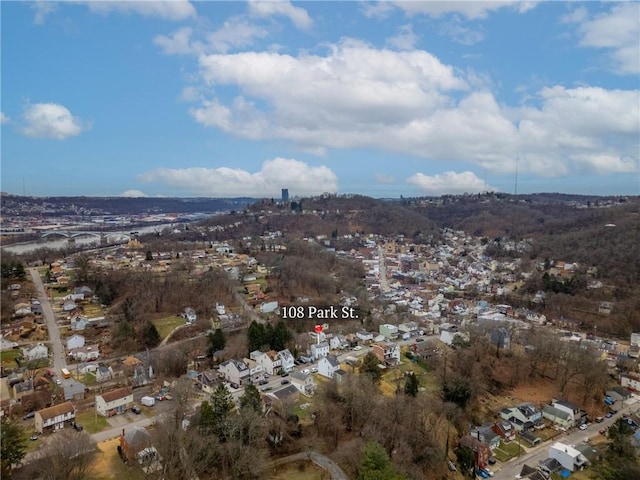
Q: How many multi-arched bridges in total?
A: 1